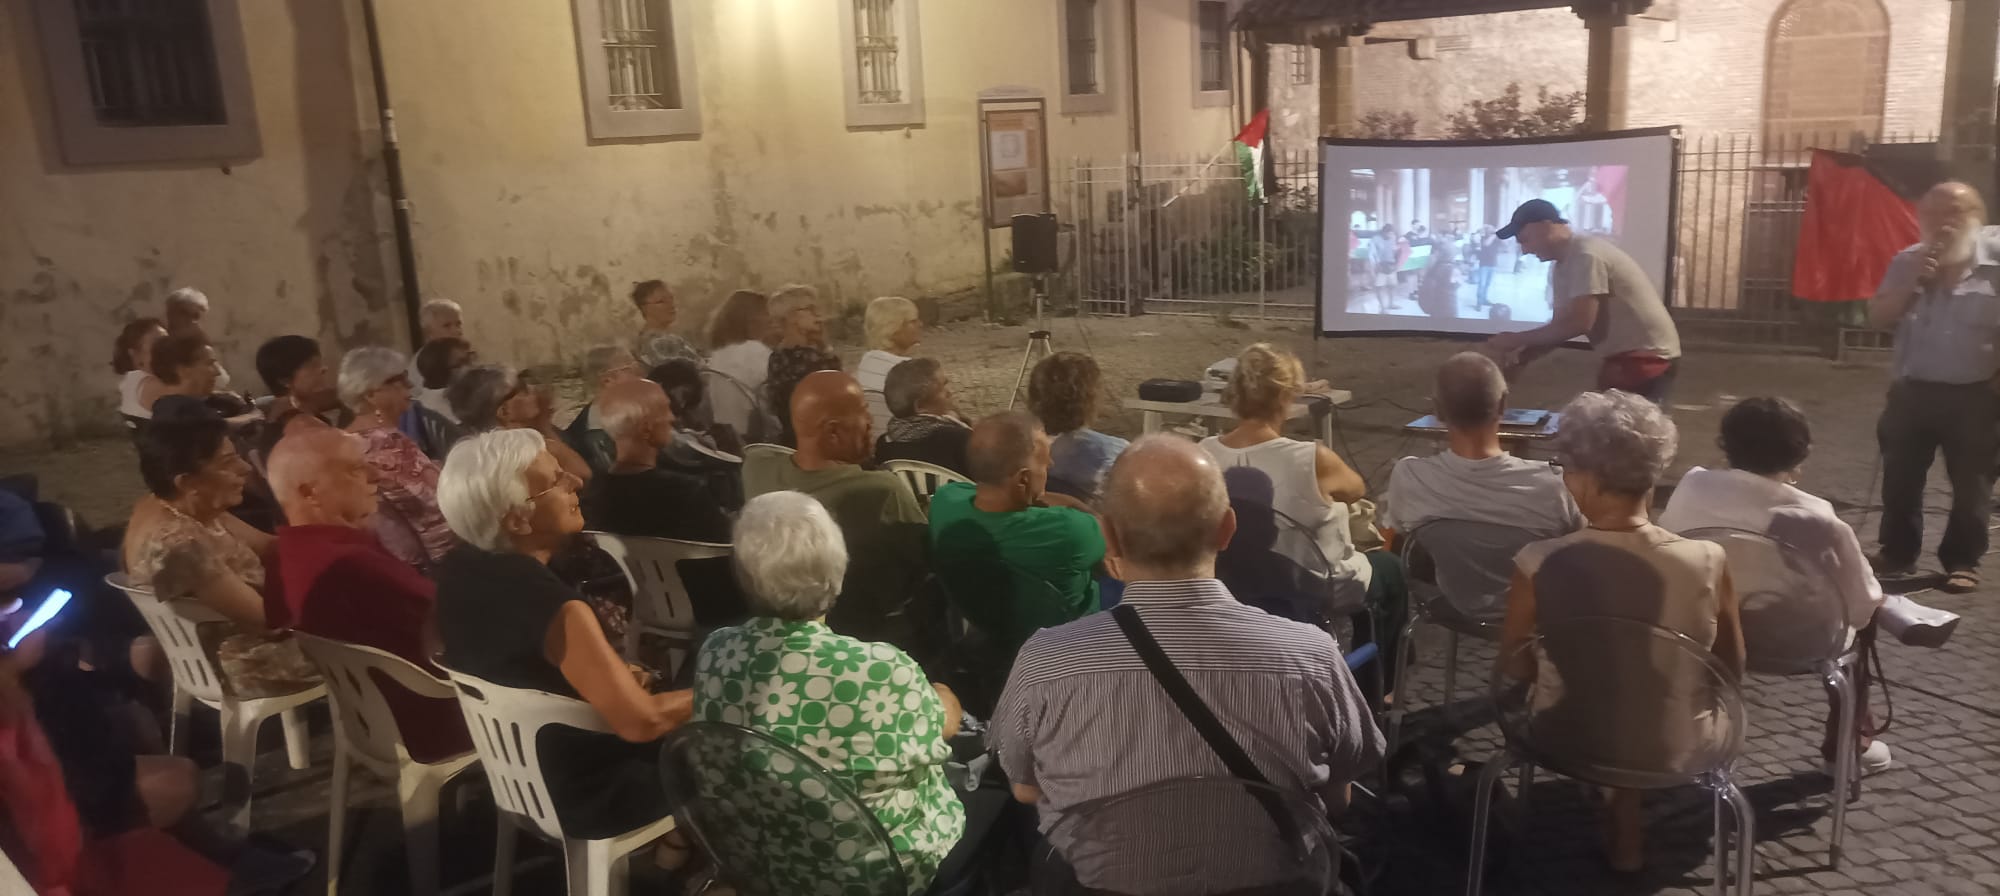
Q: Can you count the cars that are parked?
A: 0